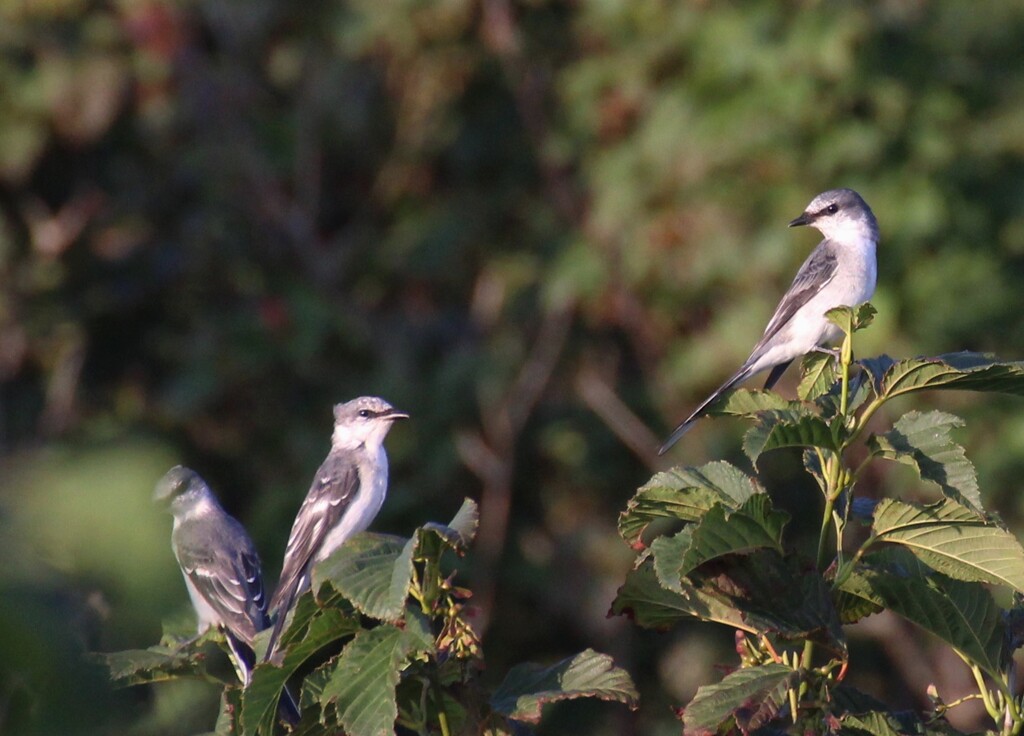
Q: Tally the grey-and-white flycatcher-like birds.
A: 3